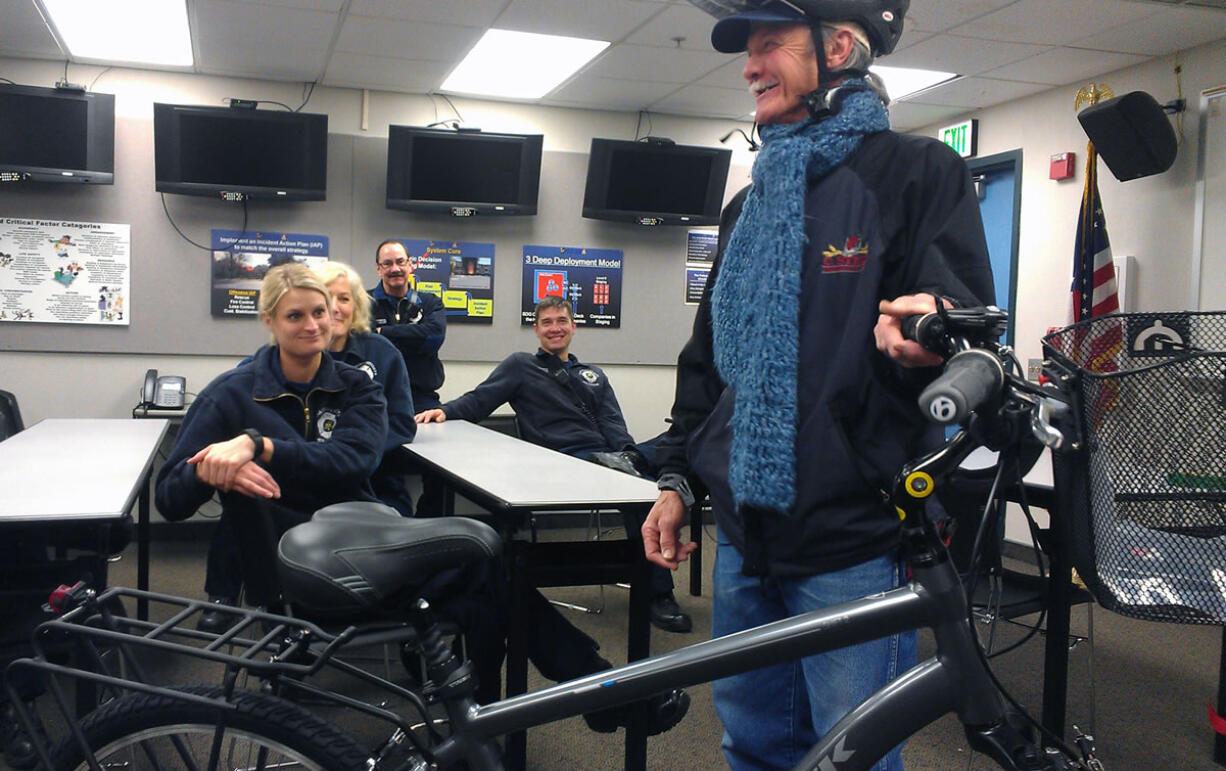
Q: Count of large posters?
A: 4